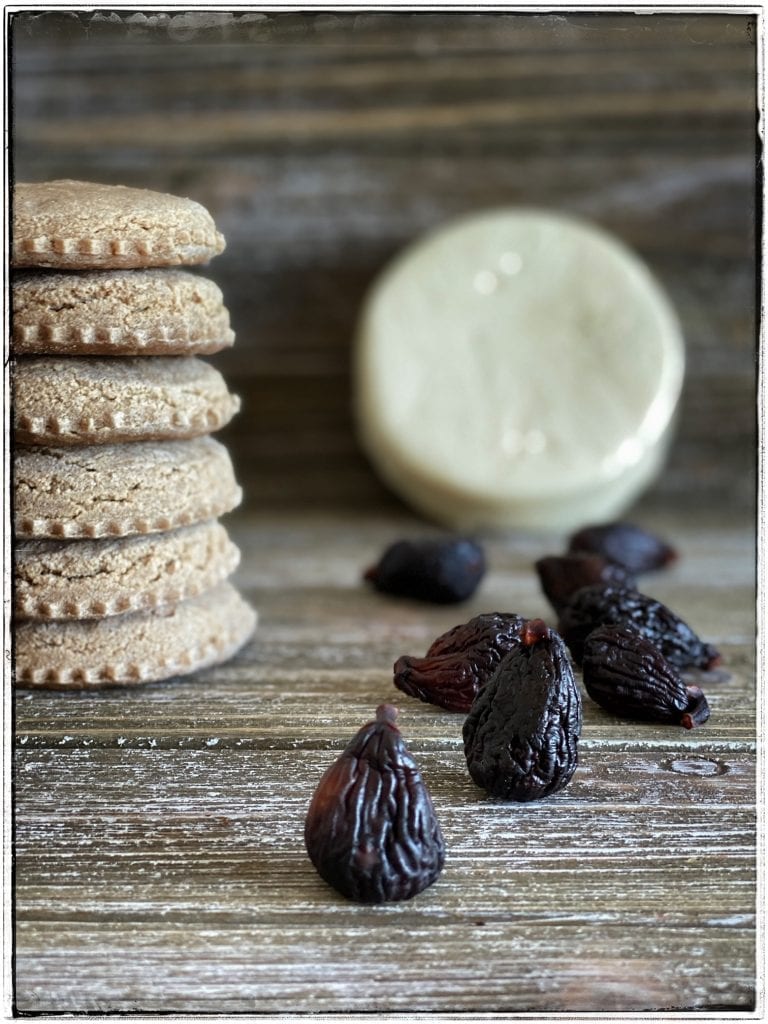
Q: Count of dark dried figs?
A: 8